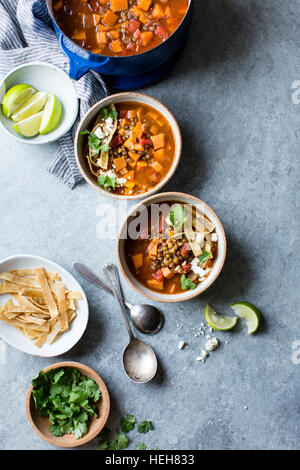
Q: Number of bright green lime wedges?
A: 6